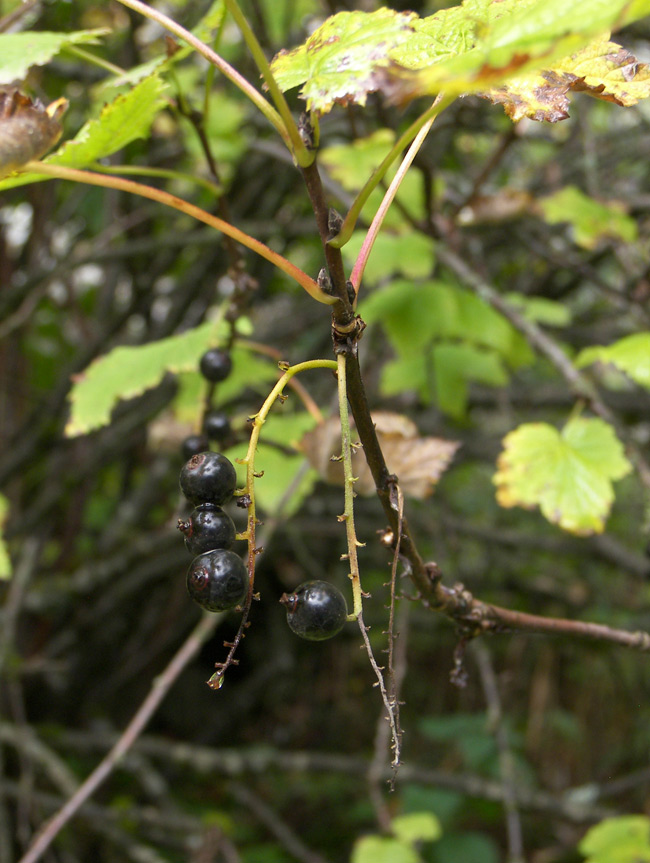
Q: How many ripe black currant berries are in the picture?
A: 7